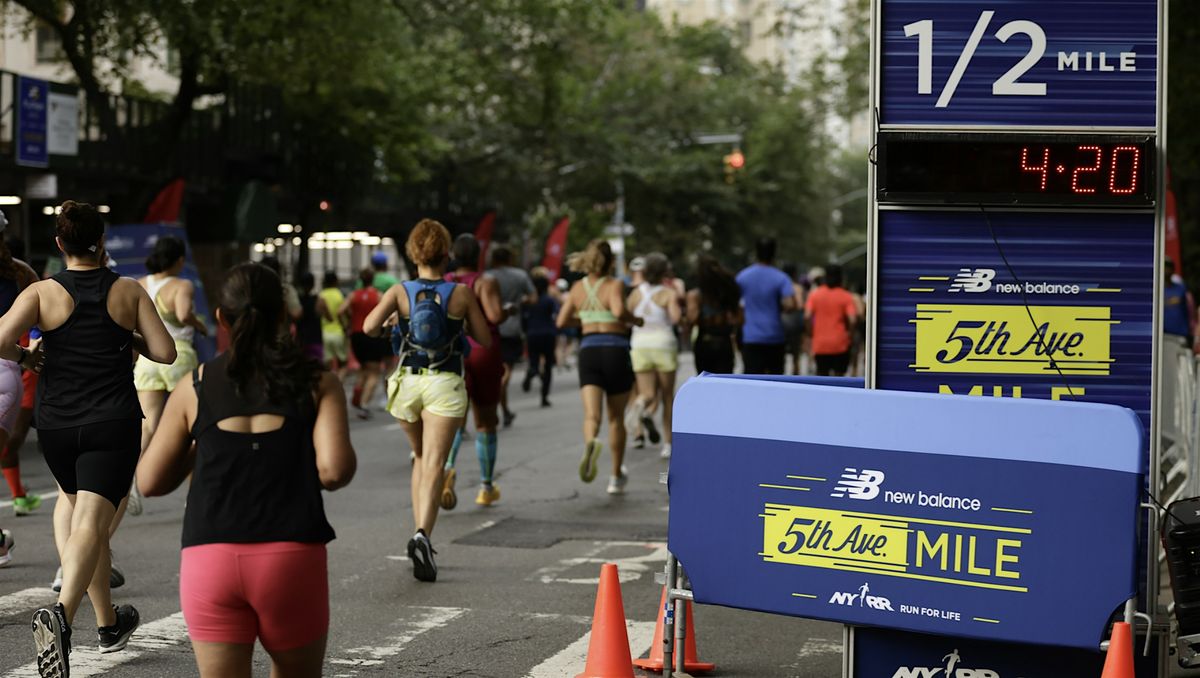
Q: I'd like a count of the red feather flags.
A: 4